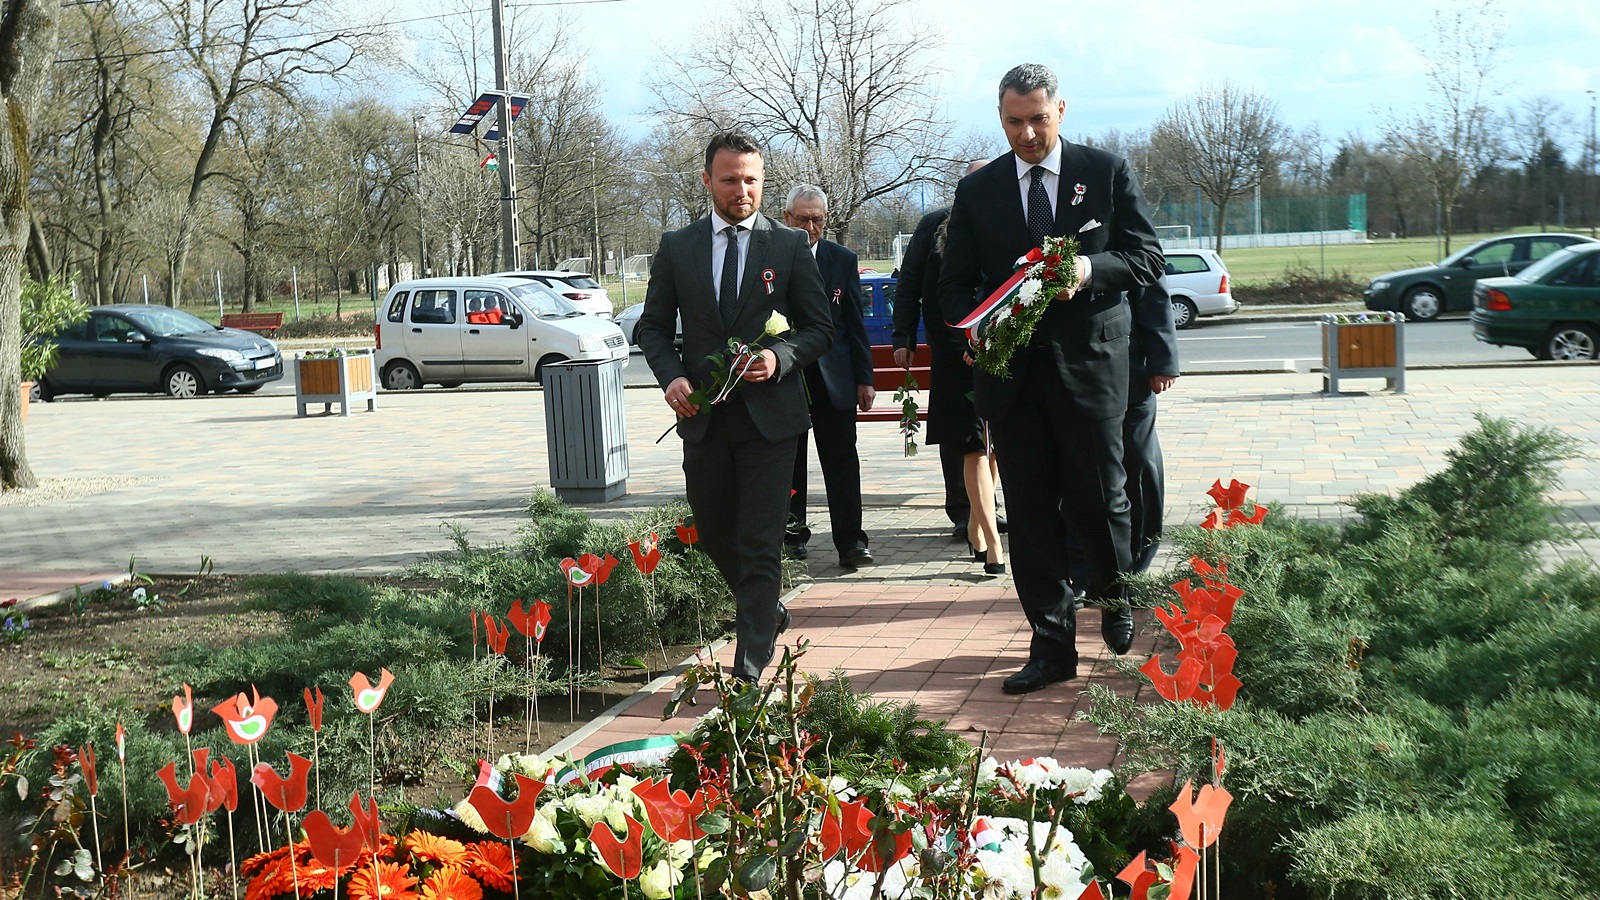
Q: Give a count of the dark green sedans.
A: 2